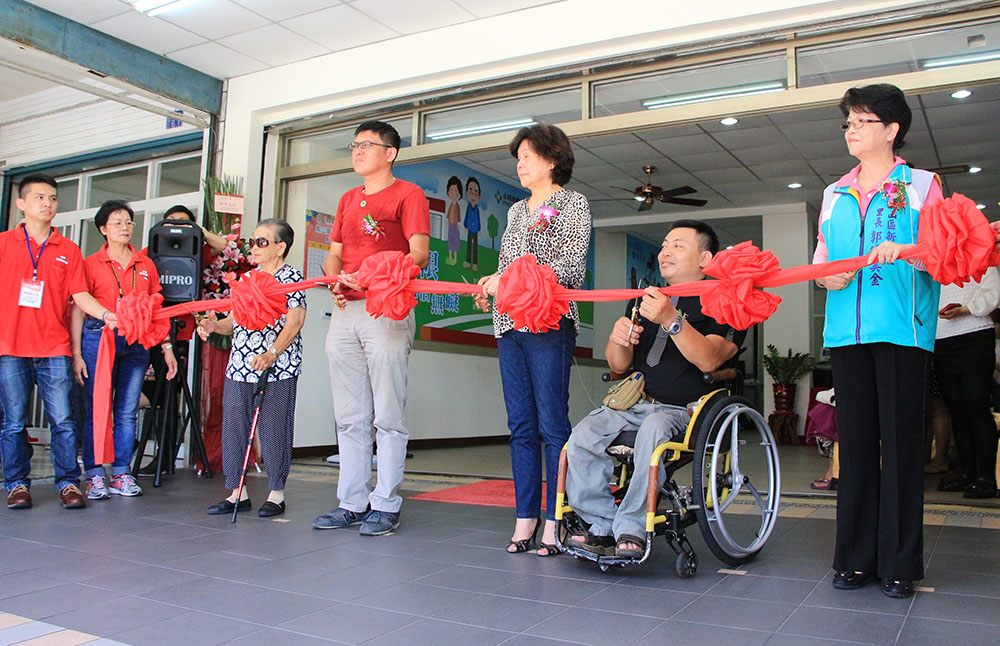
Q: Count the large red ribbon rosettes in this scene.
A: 6